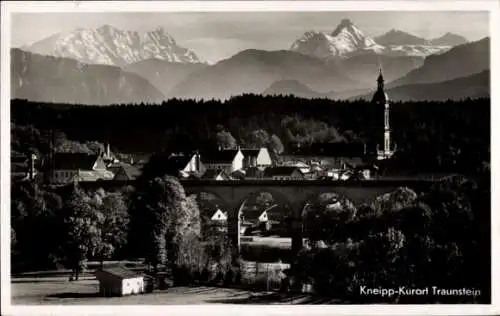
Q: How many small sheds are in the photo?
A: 1